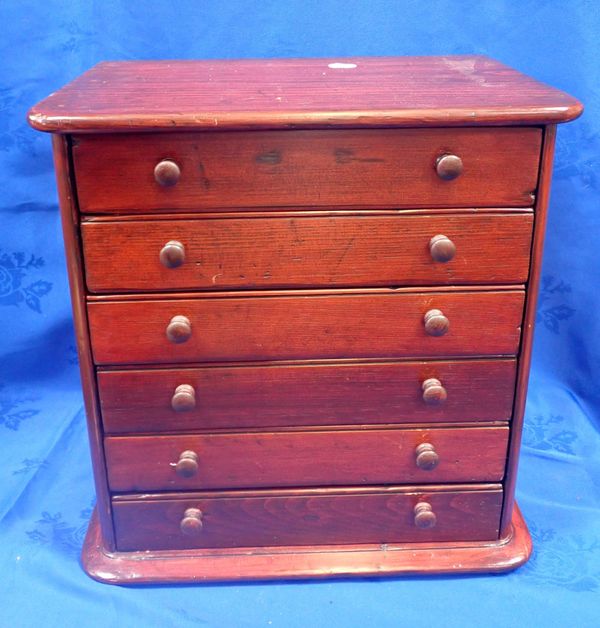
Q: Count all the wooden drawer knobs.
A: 12